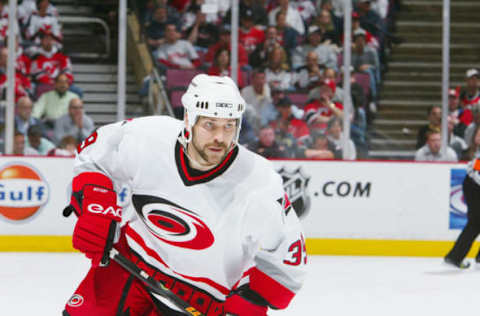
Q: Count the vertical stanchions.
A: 5